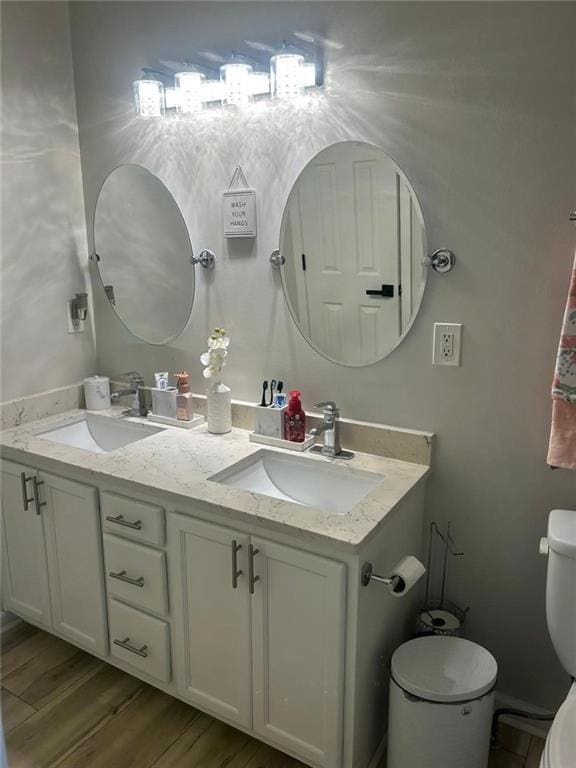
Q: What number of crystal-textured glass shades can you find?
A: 4